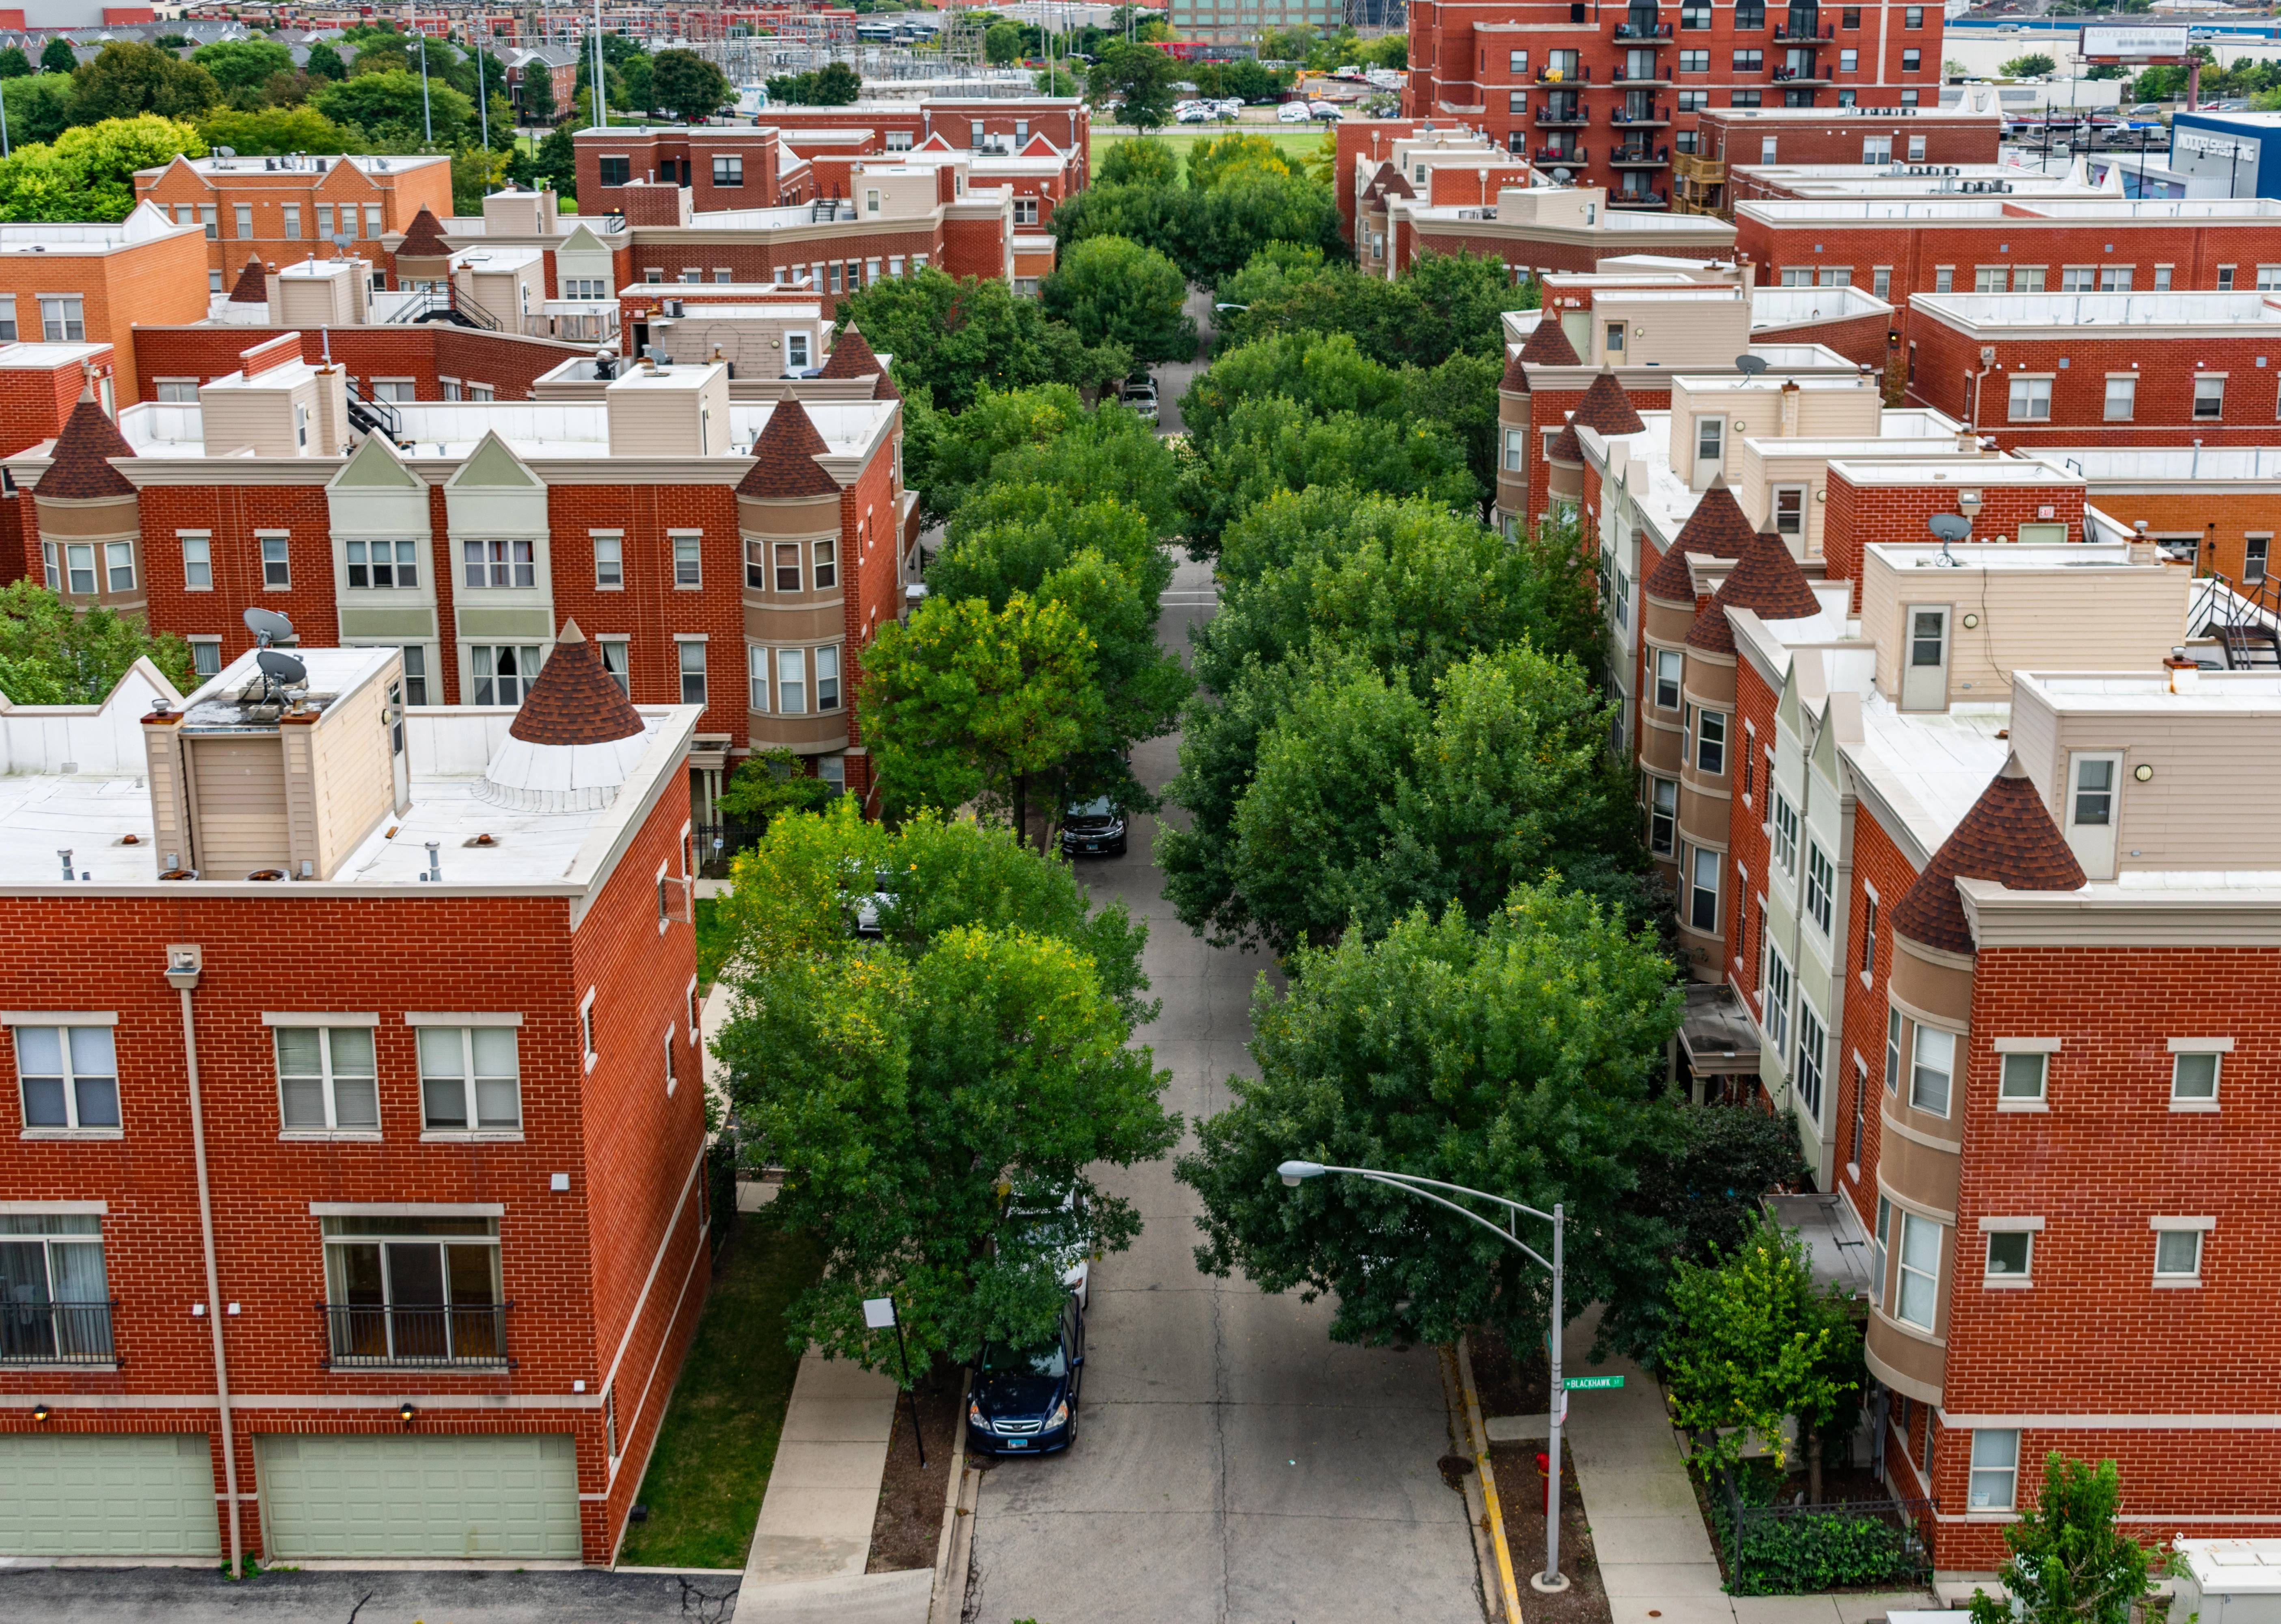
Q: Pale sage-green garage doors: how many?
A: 2